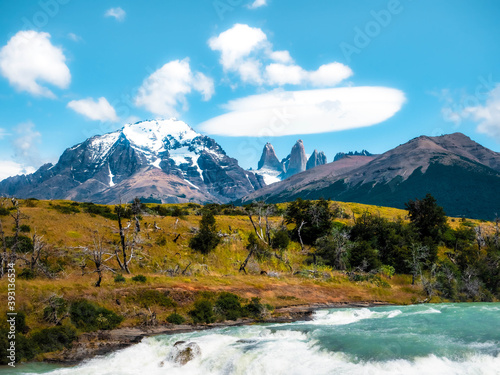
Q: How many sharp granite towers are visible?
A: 3